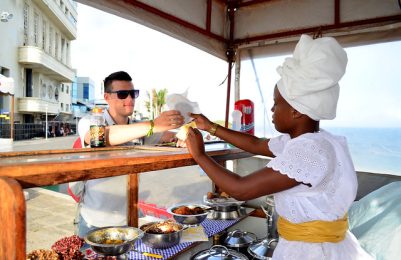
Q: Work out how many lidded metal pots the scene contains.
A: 3